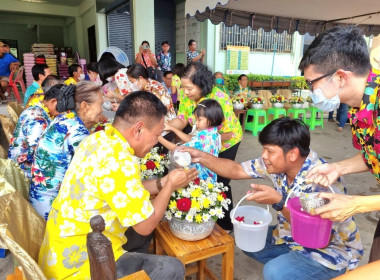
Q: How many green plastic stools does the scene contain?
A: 4